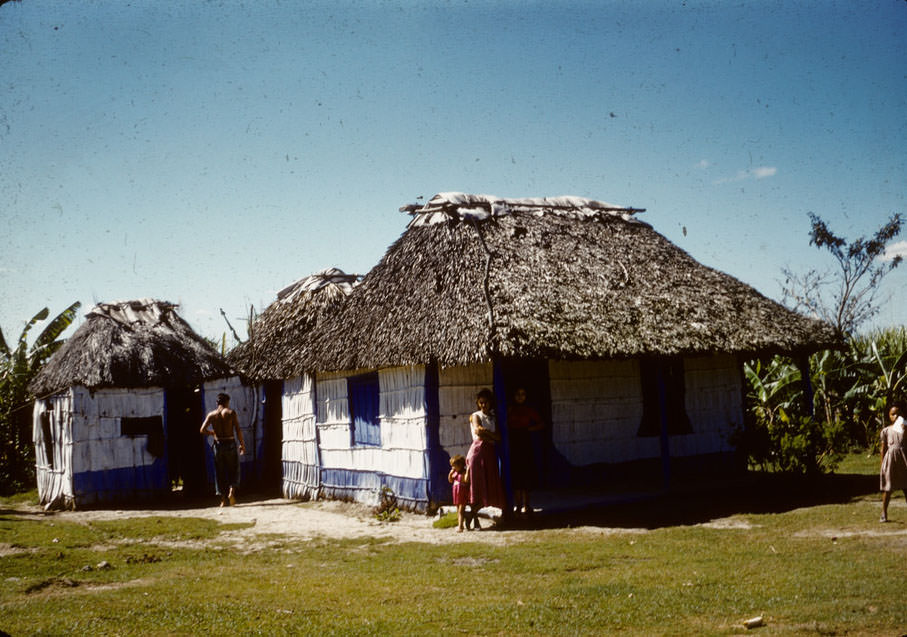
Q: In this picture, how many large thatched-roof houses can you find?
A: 1